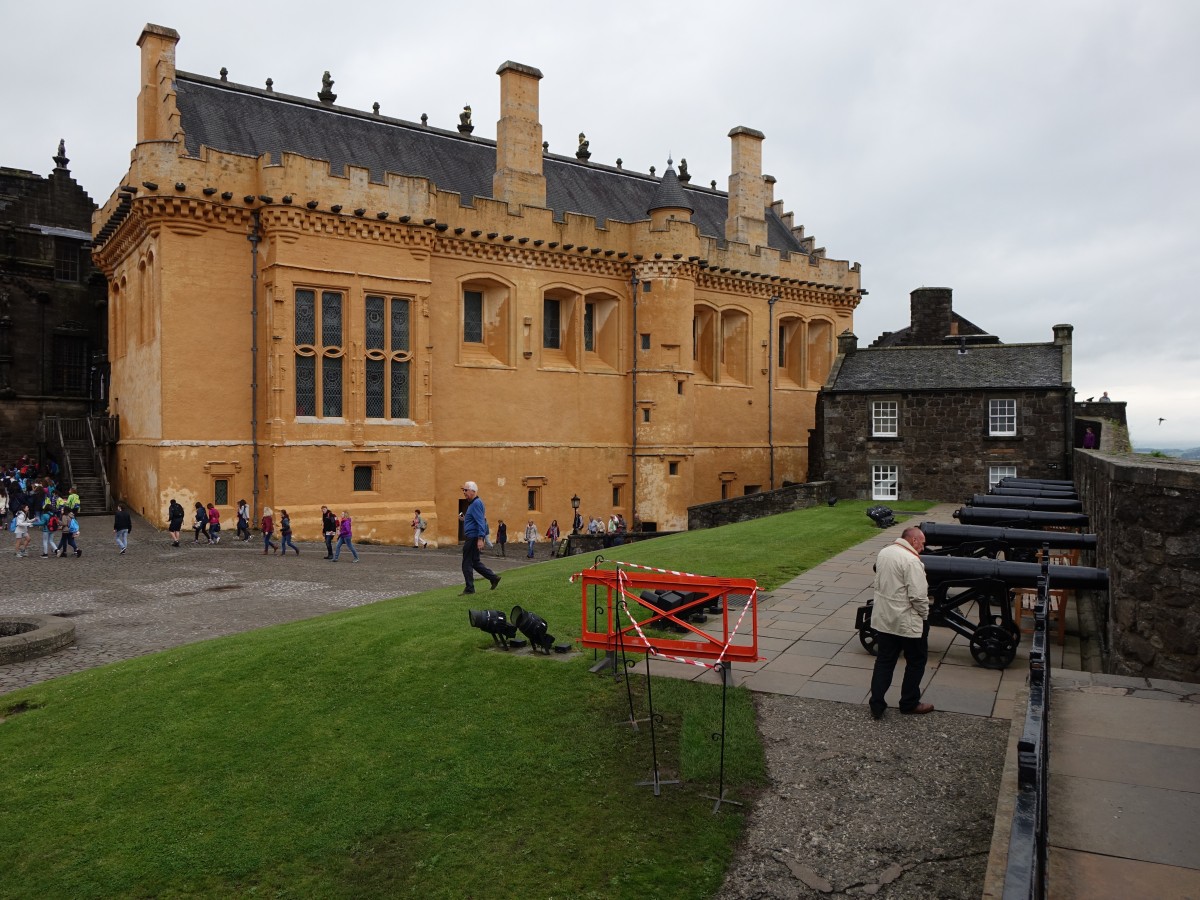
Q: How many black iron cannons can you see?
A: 7